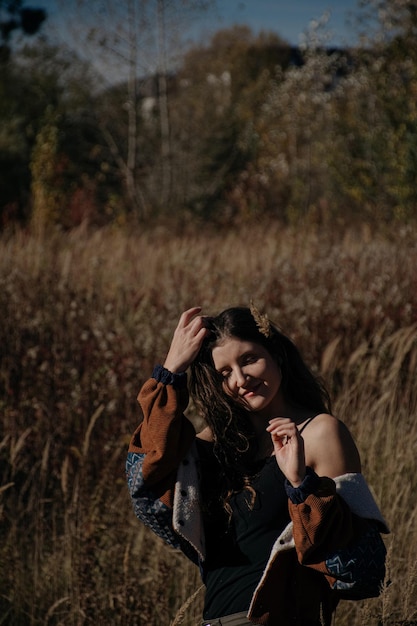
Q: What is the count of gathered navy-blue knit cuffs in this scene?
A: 2